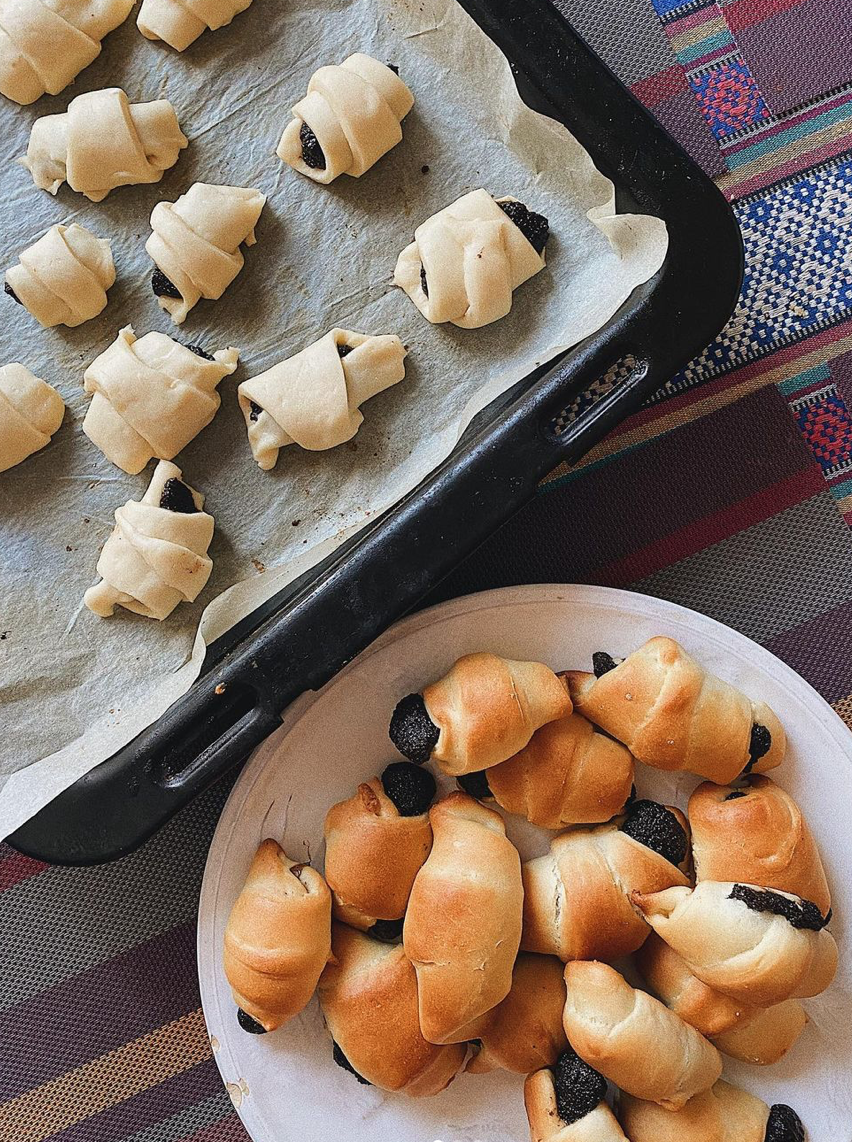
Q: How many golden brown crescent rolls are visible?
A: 15